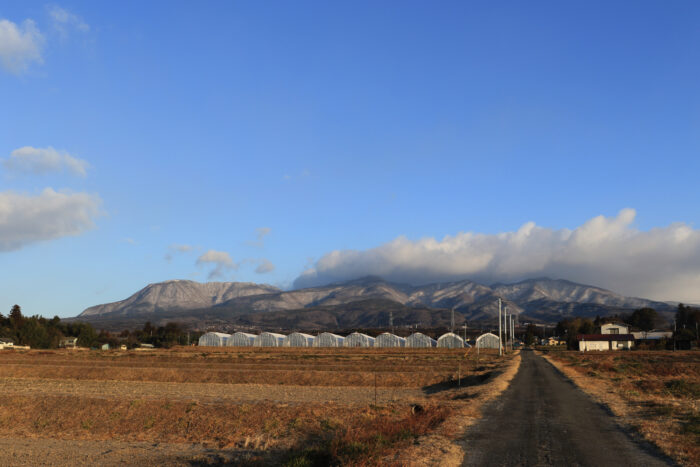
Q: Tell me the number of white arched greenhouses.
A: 10